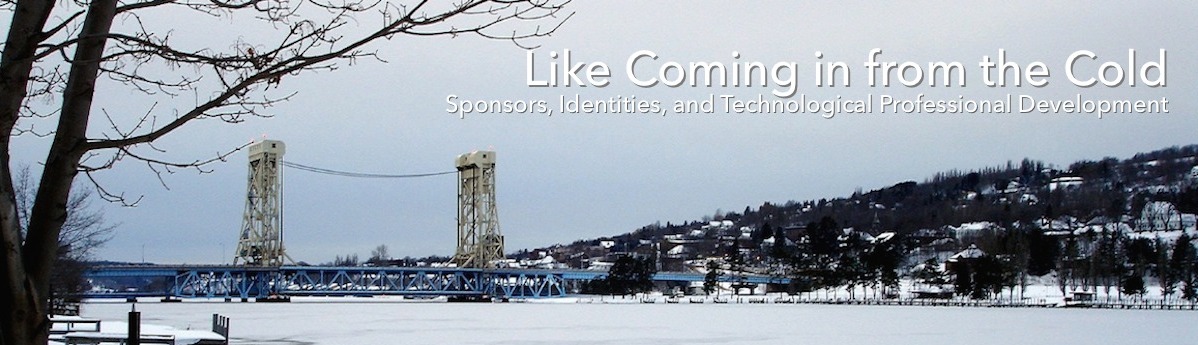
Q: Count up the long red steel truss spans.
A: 0